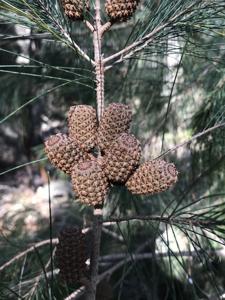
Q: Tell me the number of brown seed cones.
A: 9